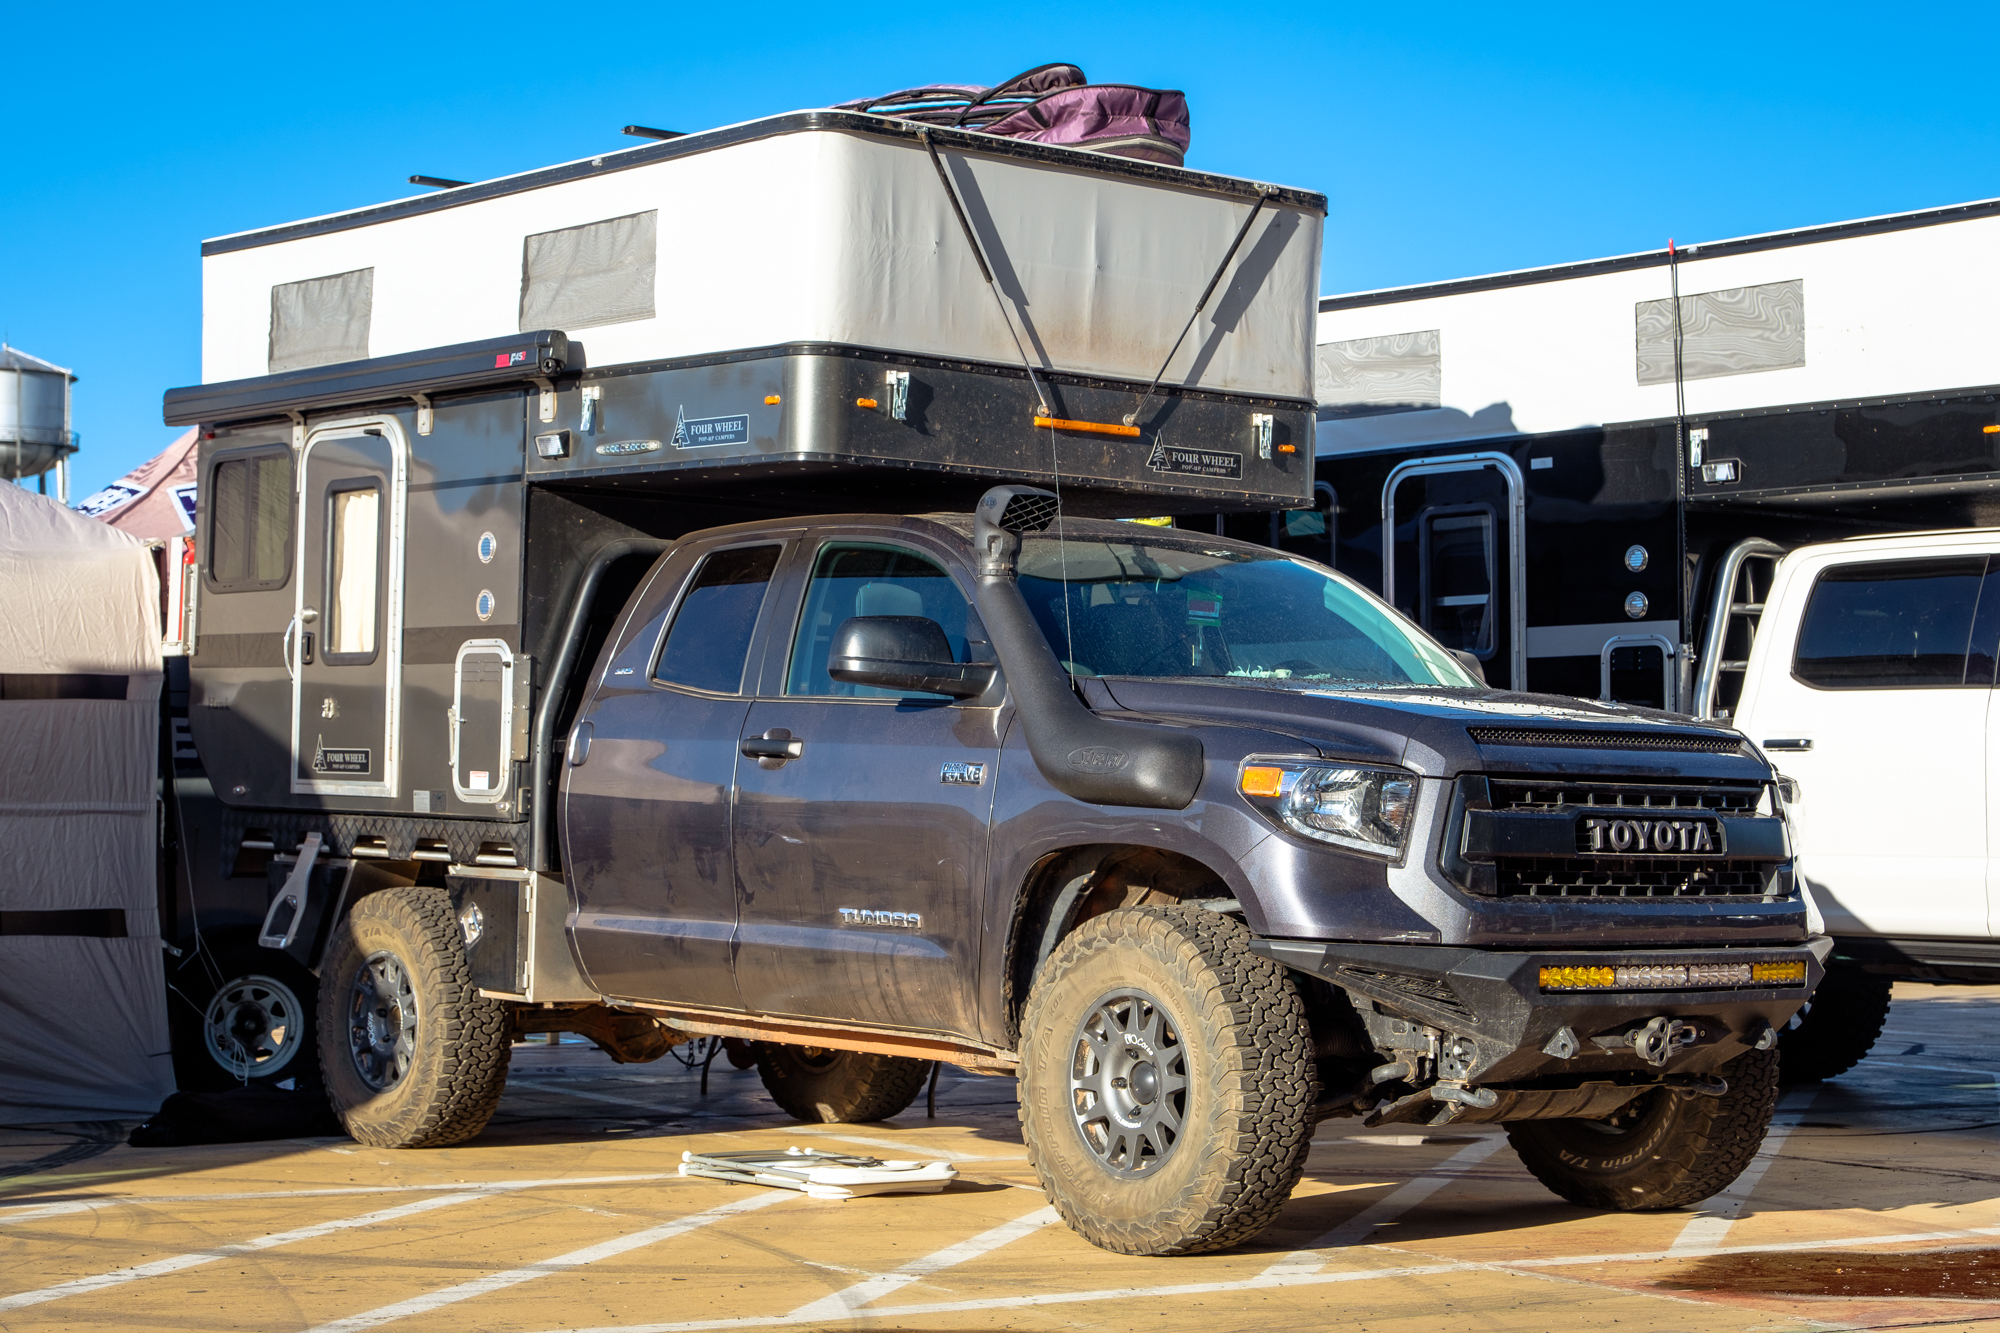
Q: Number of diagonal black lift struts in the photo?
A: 2